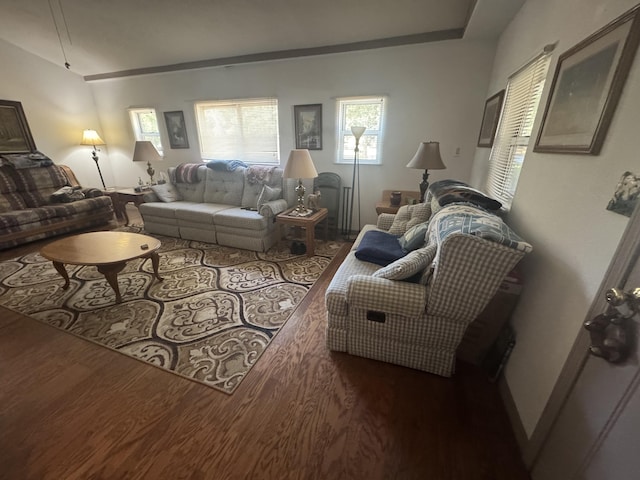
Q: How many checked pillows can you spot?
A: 2